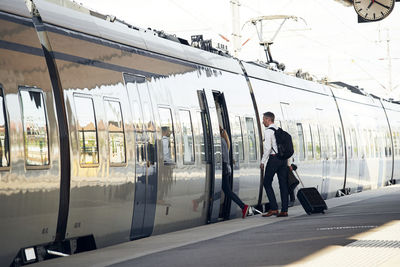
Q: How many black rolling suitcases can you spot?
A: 1